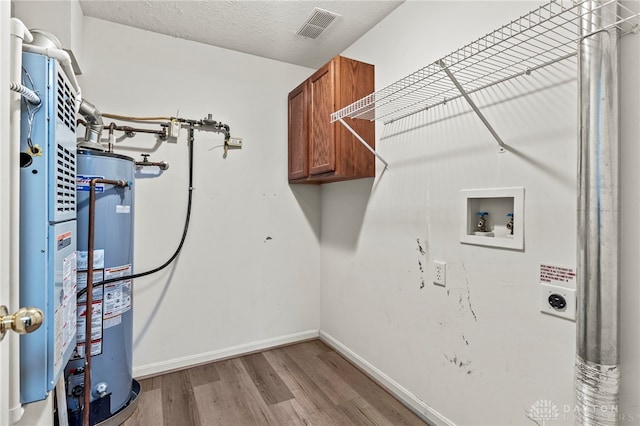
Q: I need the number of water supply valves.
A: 2